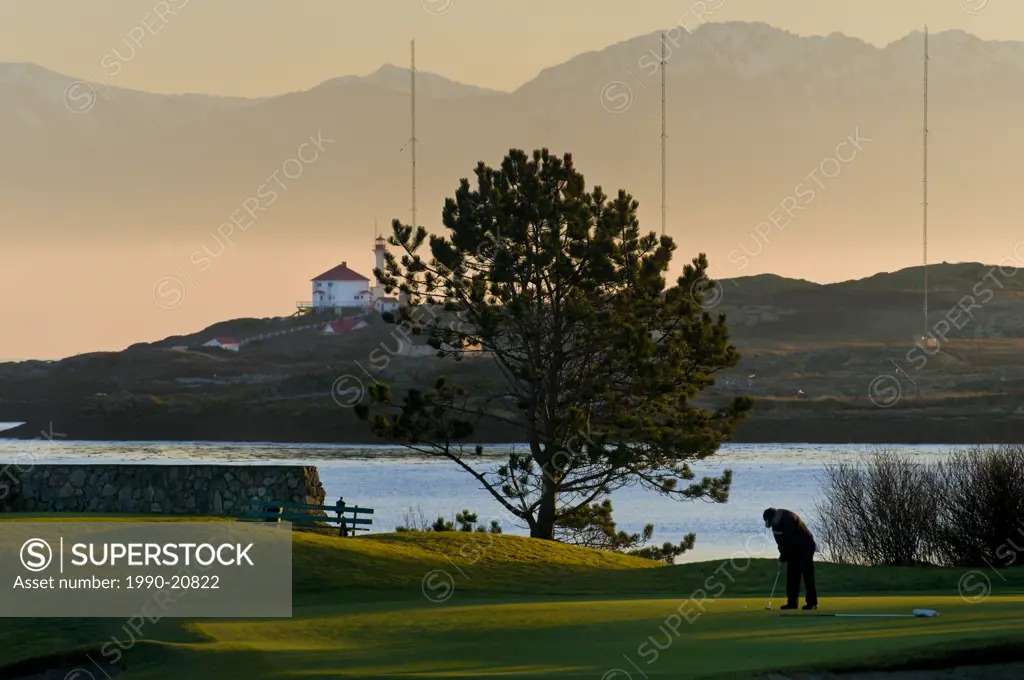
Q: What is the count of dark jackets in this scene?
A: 1